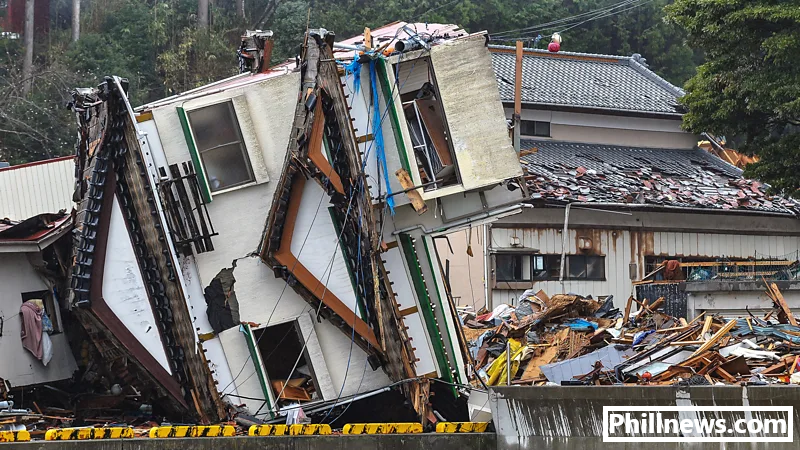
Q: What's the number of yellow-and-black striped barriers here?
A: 6